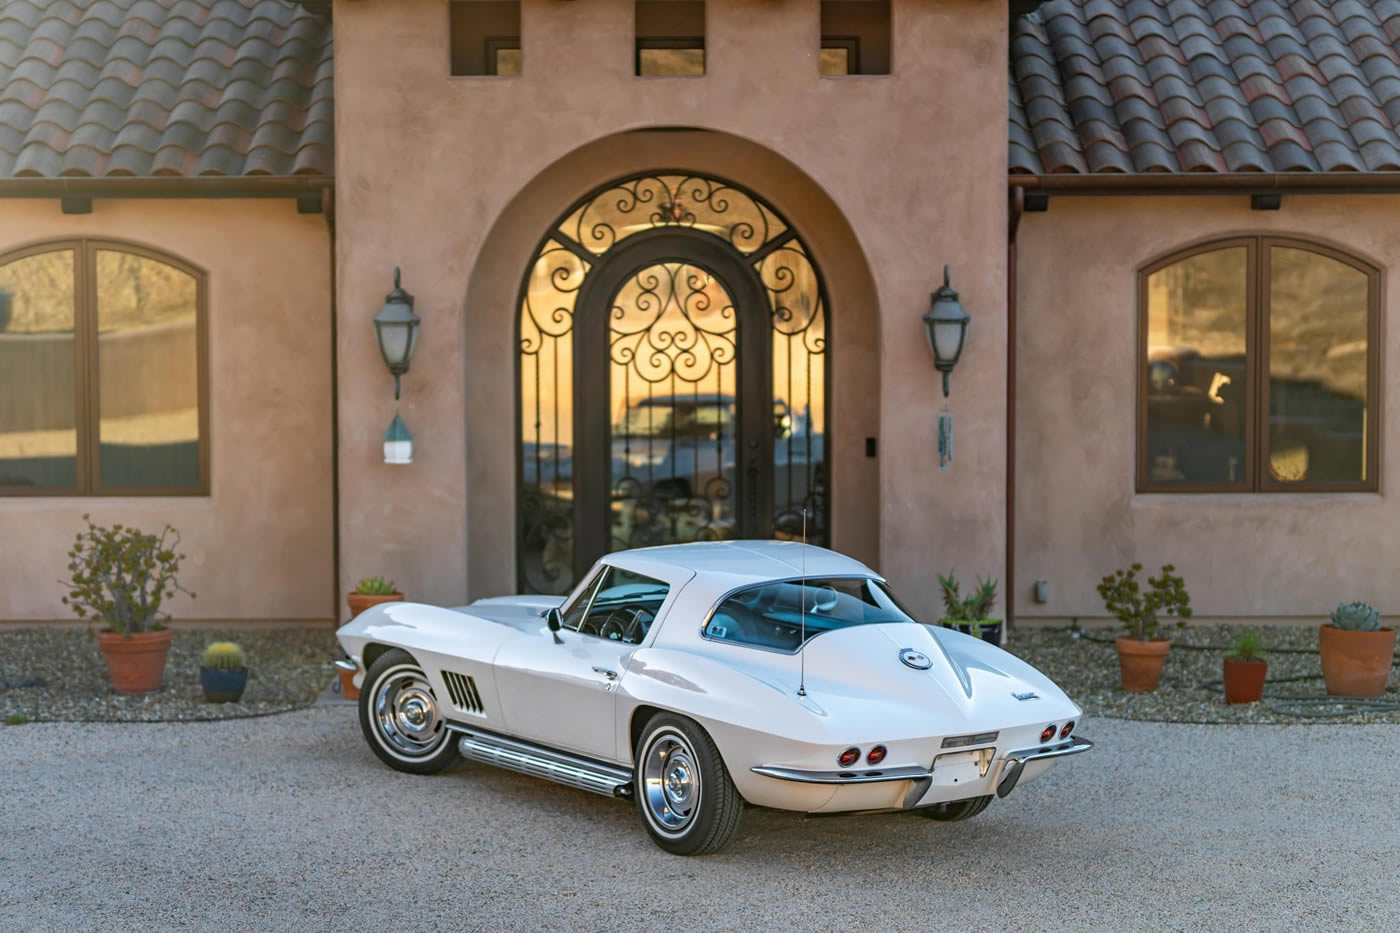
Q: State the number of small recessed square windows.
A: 3